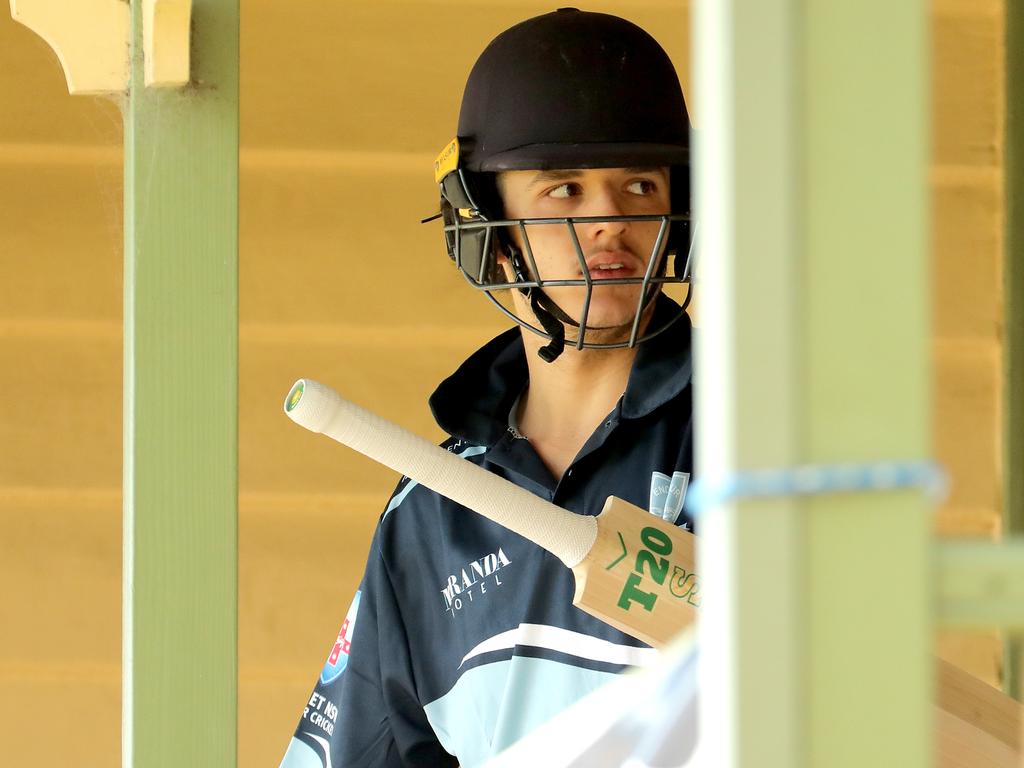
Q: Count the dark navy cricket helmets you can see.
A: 1